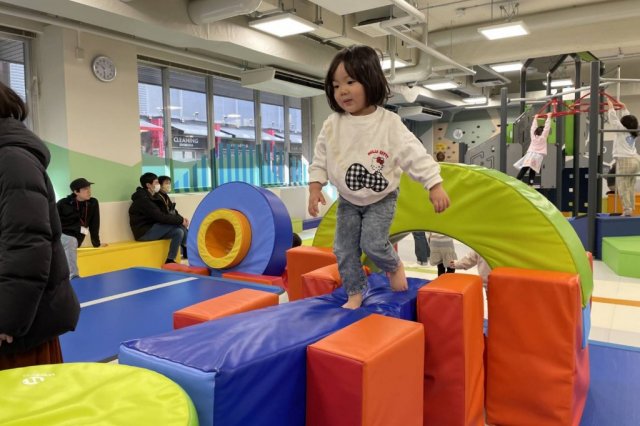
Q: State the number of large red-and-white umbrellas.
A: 0